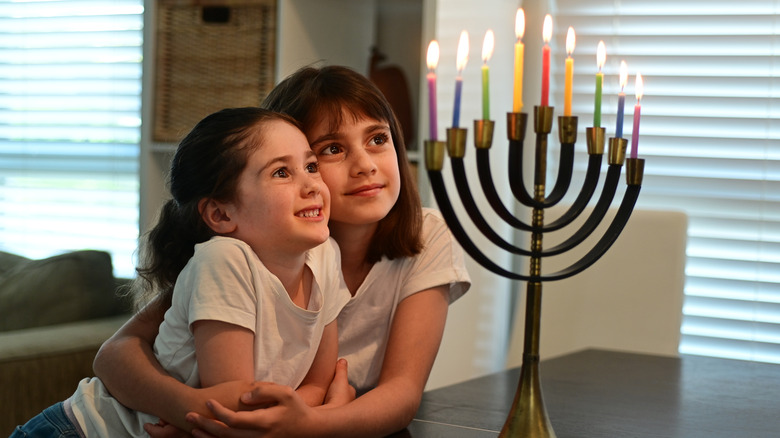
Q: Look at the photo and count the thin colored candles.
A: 9